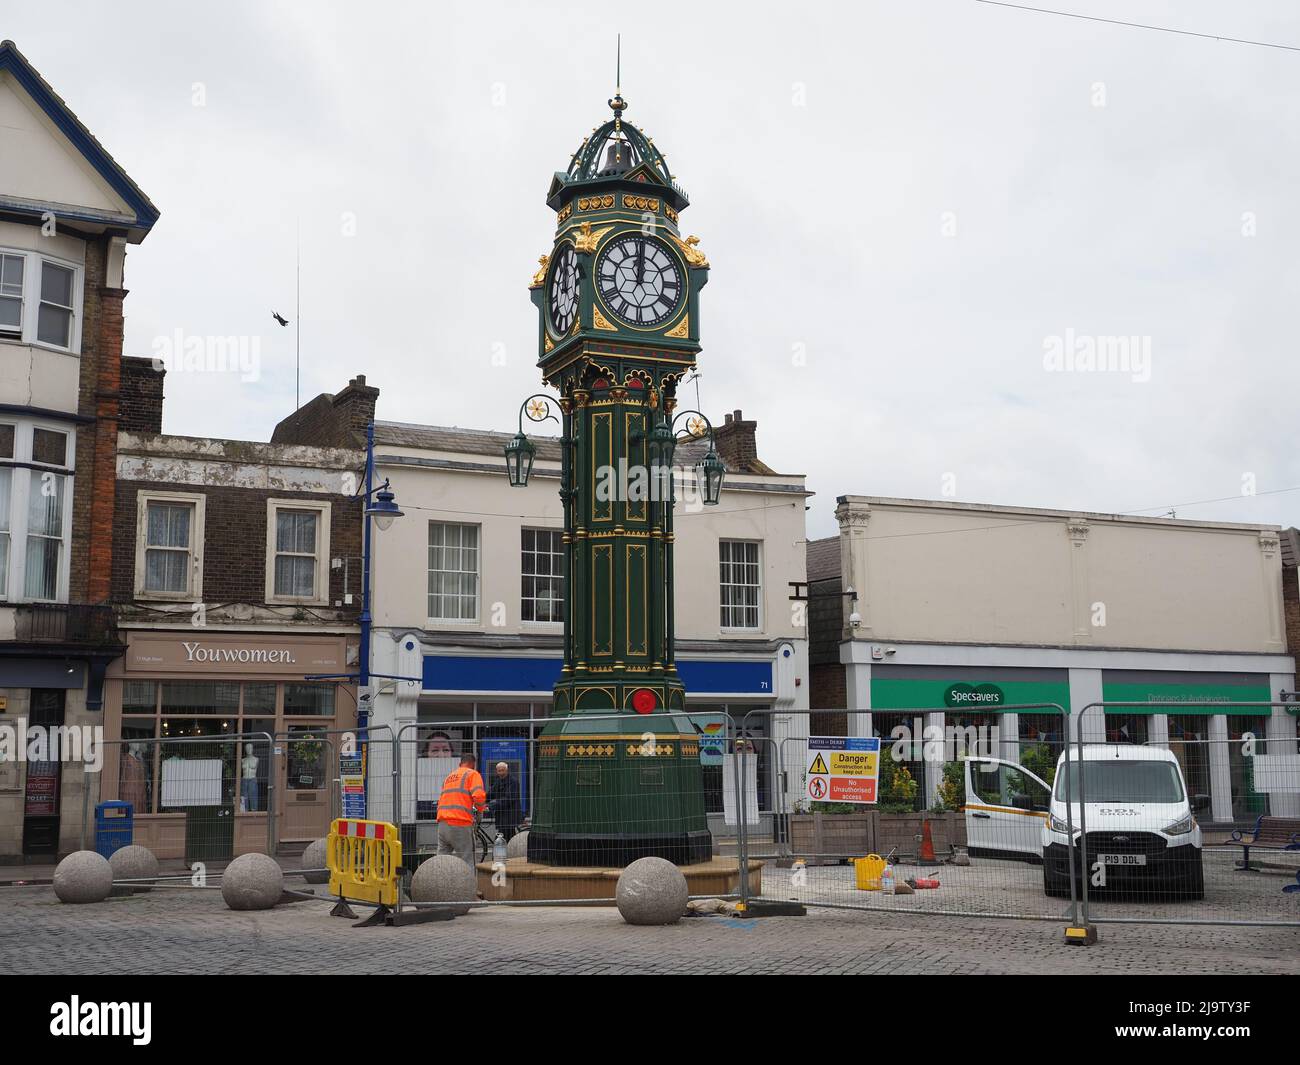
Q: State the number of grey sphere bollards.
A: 7